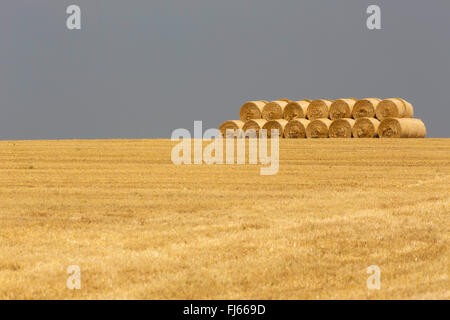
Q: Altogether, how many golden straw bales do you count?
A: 15